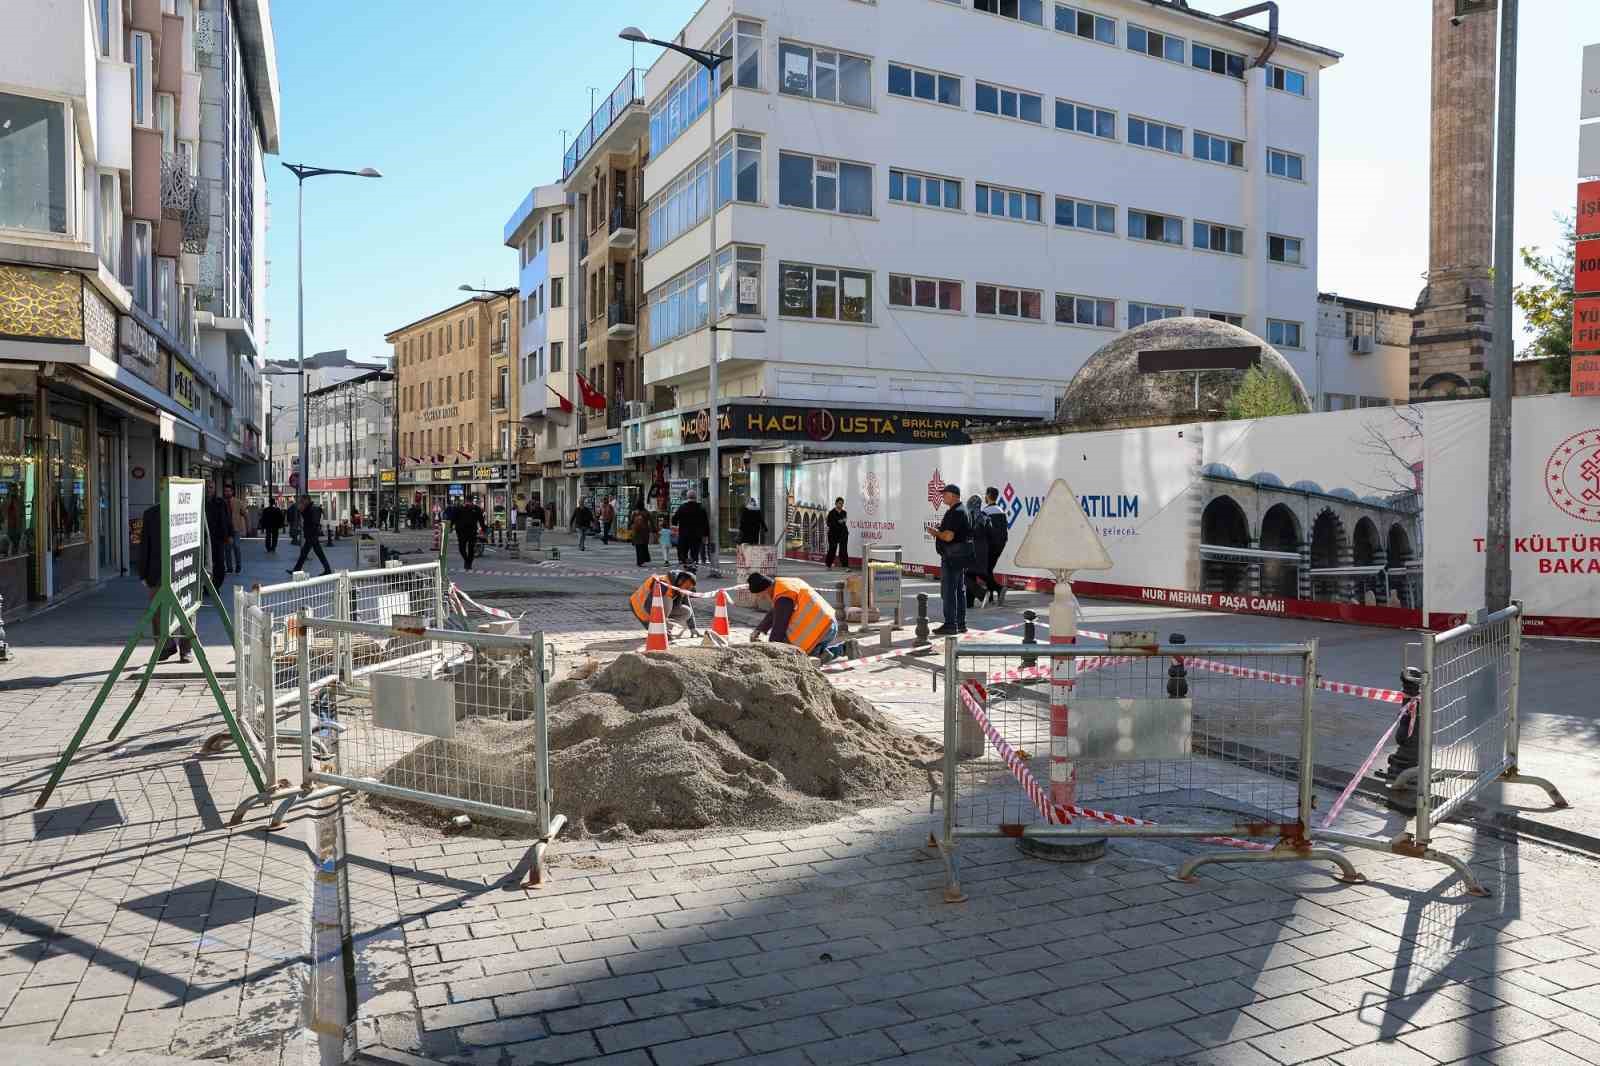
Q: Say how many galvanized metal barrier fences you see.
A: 6